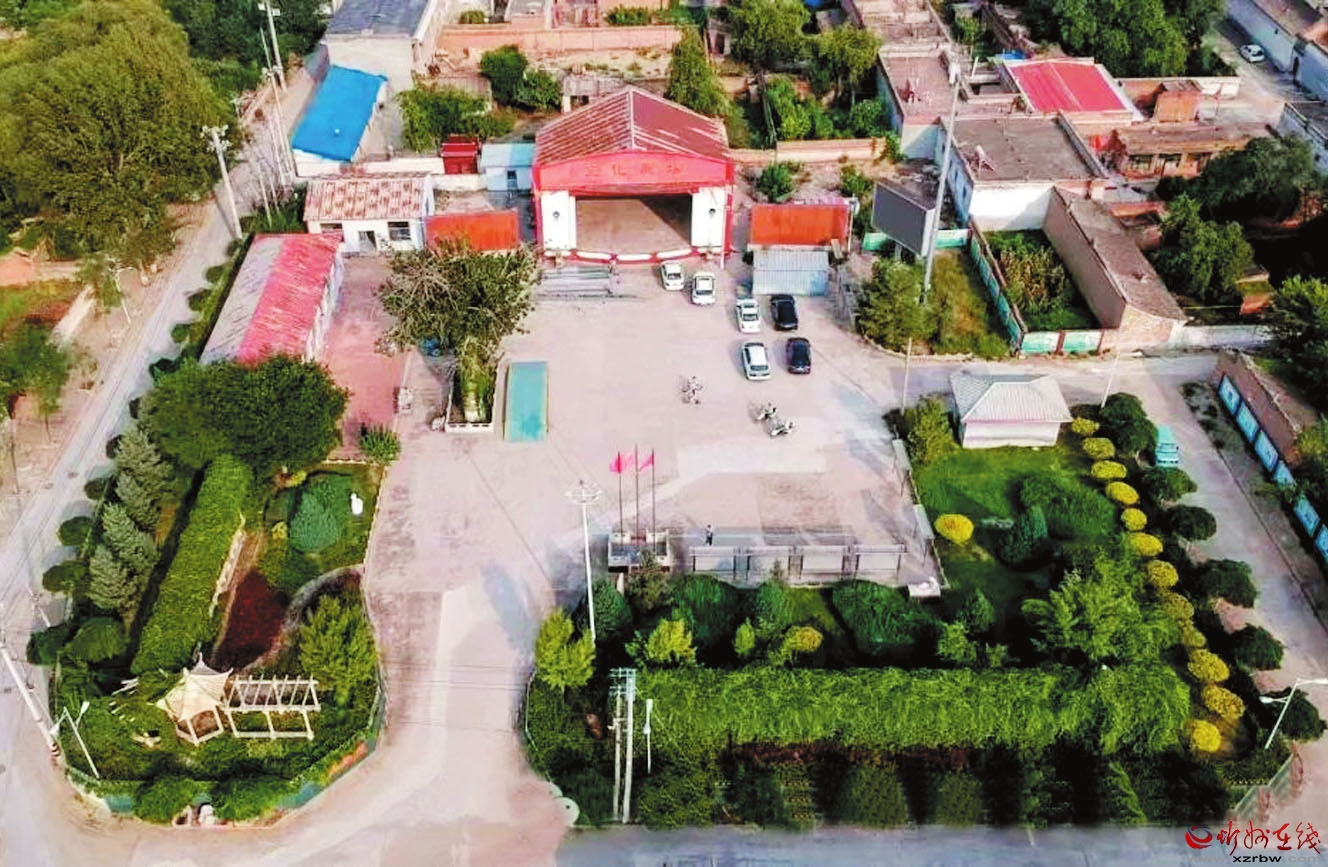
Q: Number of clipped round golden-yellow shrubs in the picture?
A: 14